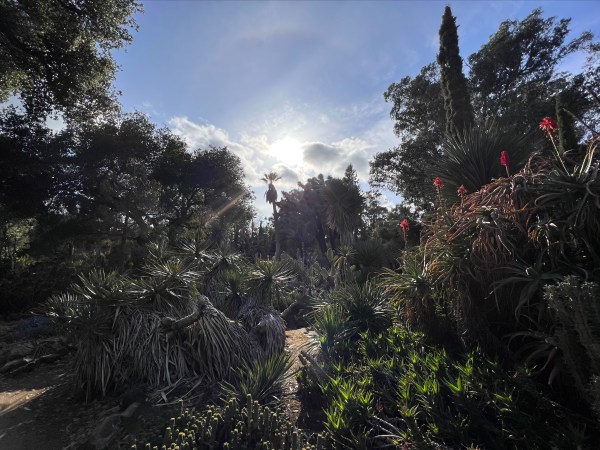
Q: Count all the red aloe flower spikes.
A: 5